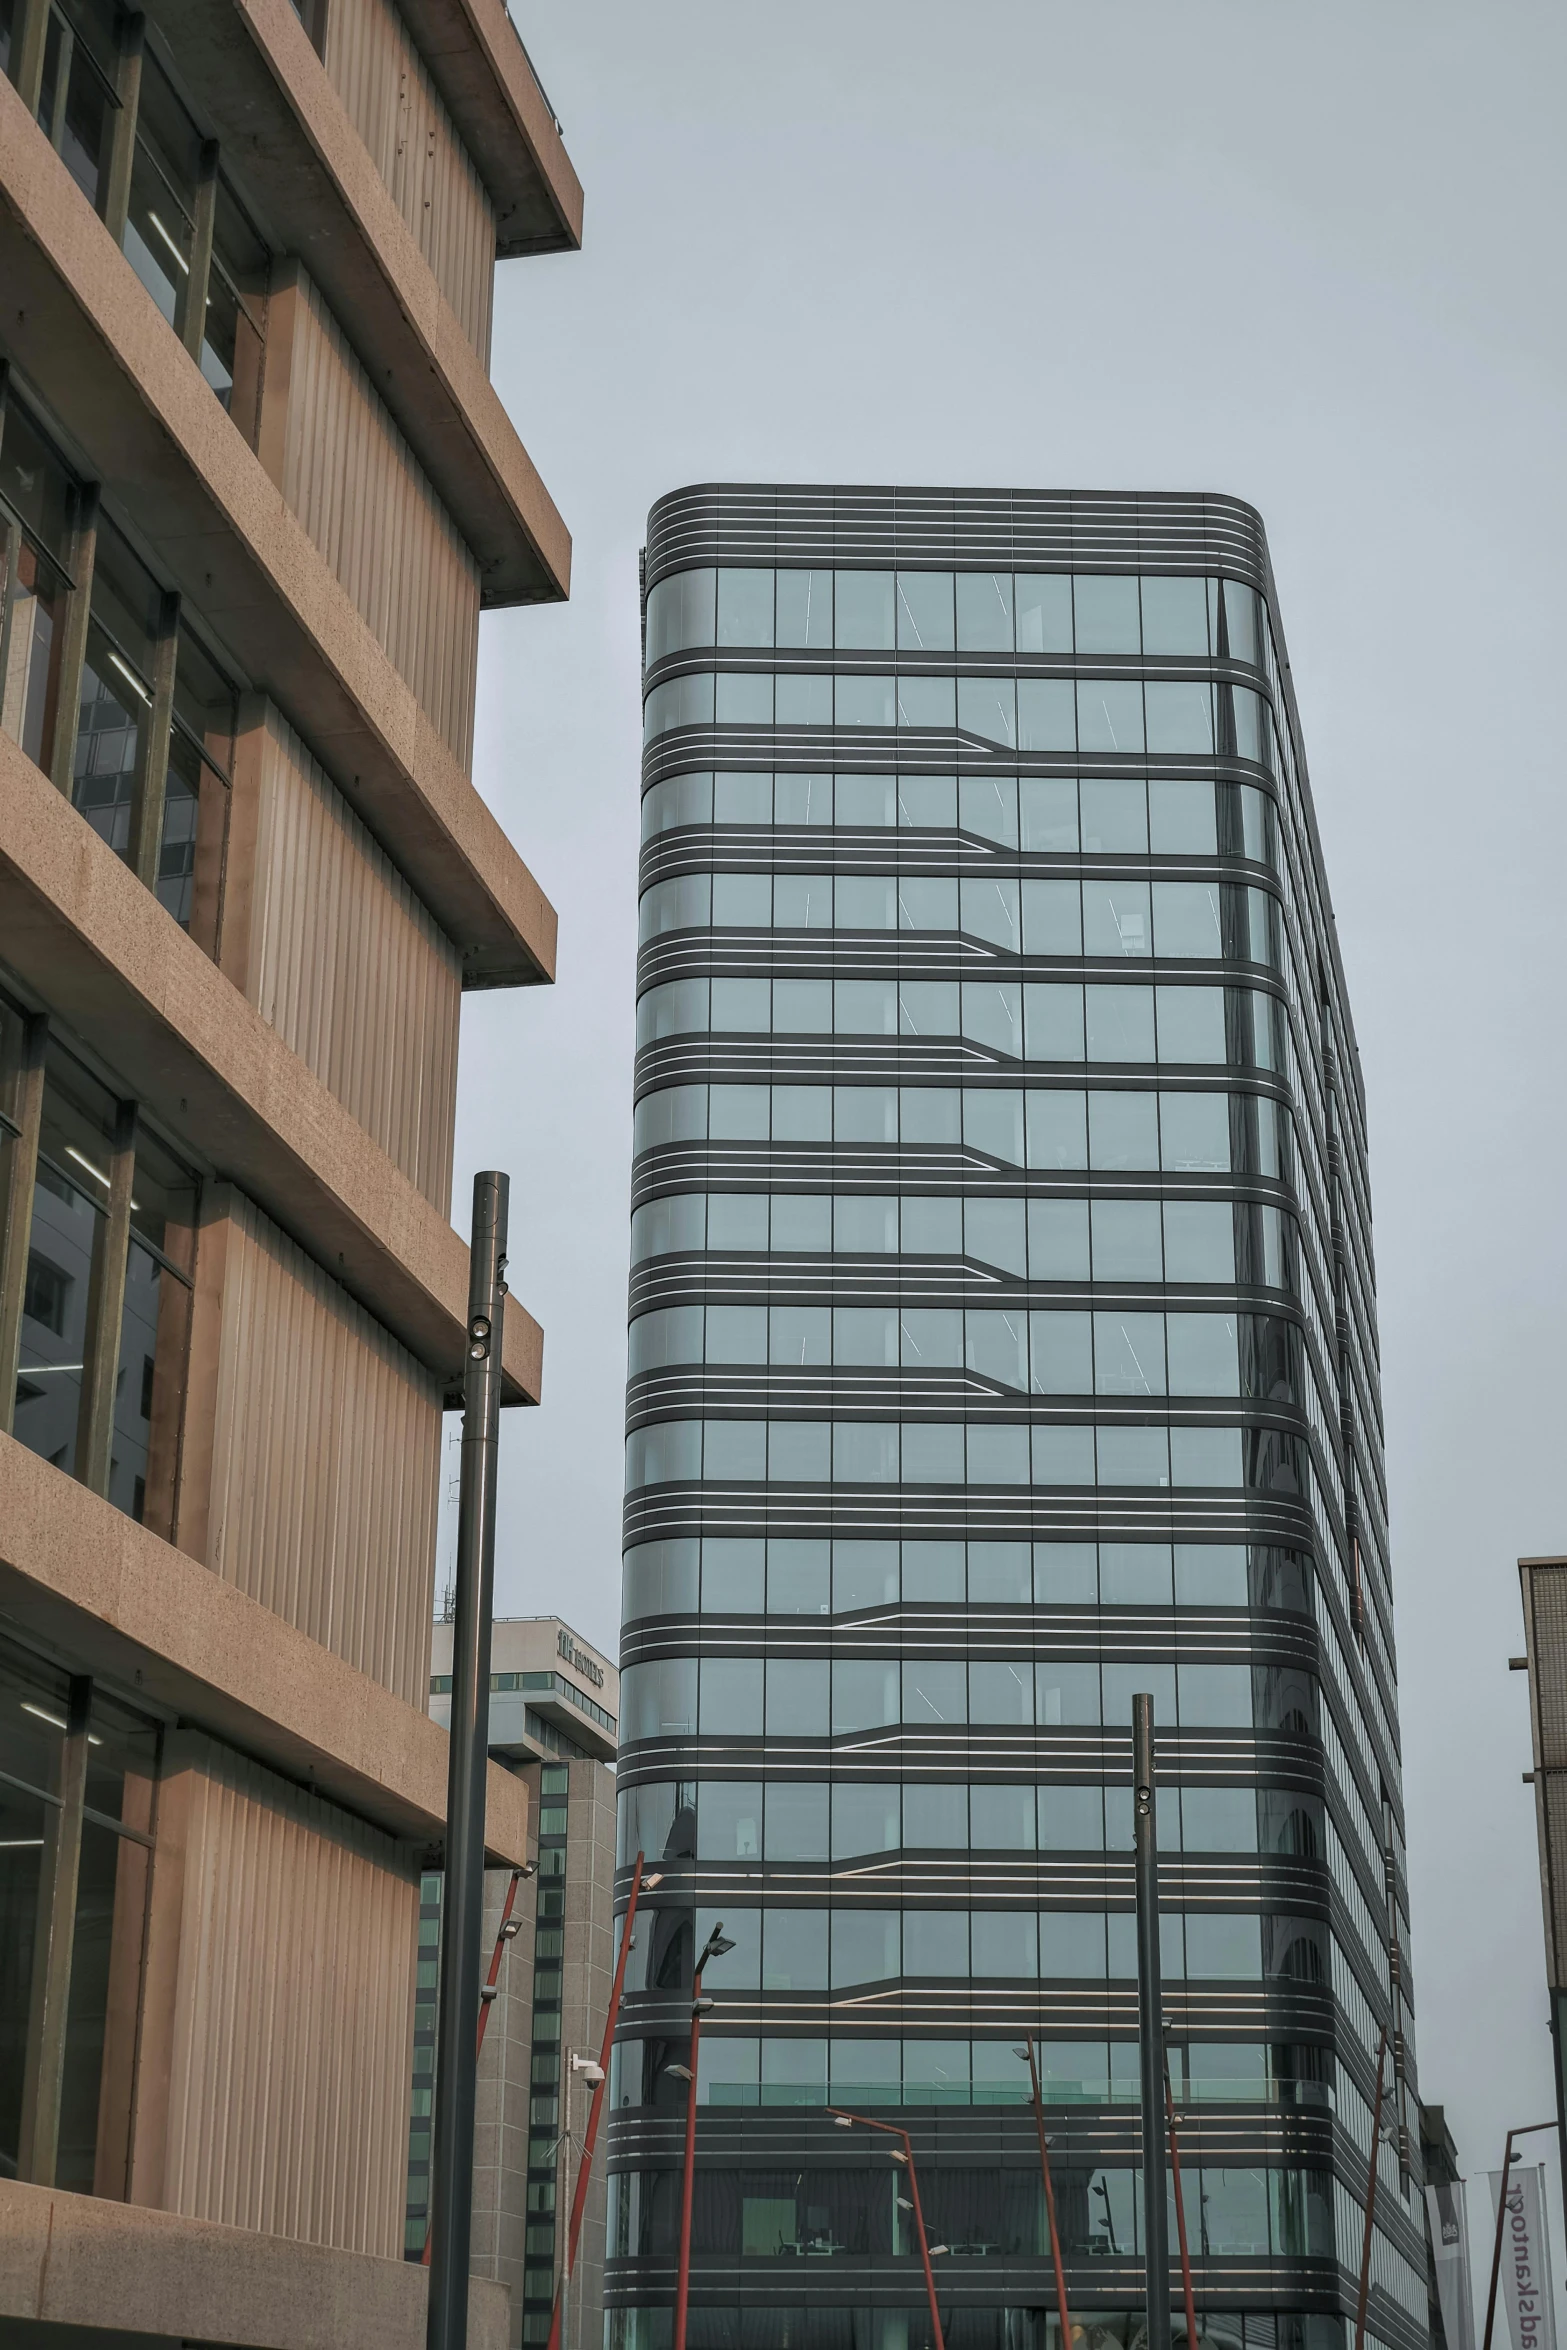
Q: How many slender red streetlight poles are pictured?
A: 8